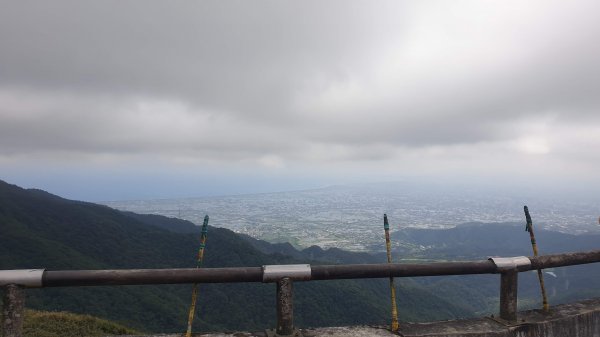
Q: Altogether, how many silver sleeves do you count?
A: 3